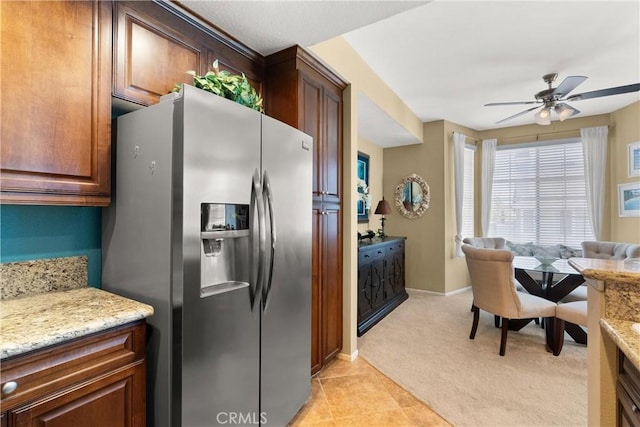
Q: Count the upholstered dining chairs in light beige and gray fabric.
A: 4